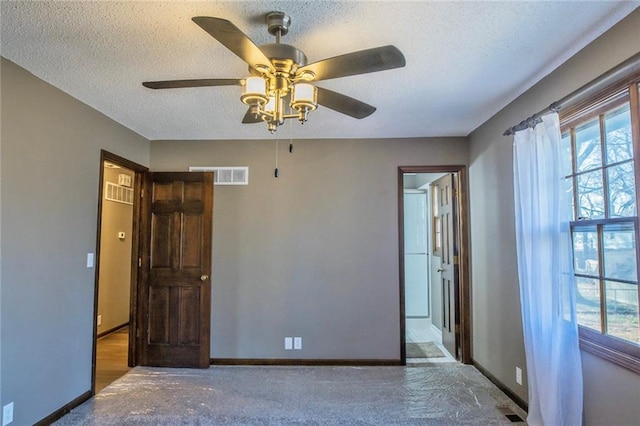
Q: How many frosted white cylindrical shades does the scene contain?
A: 3